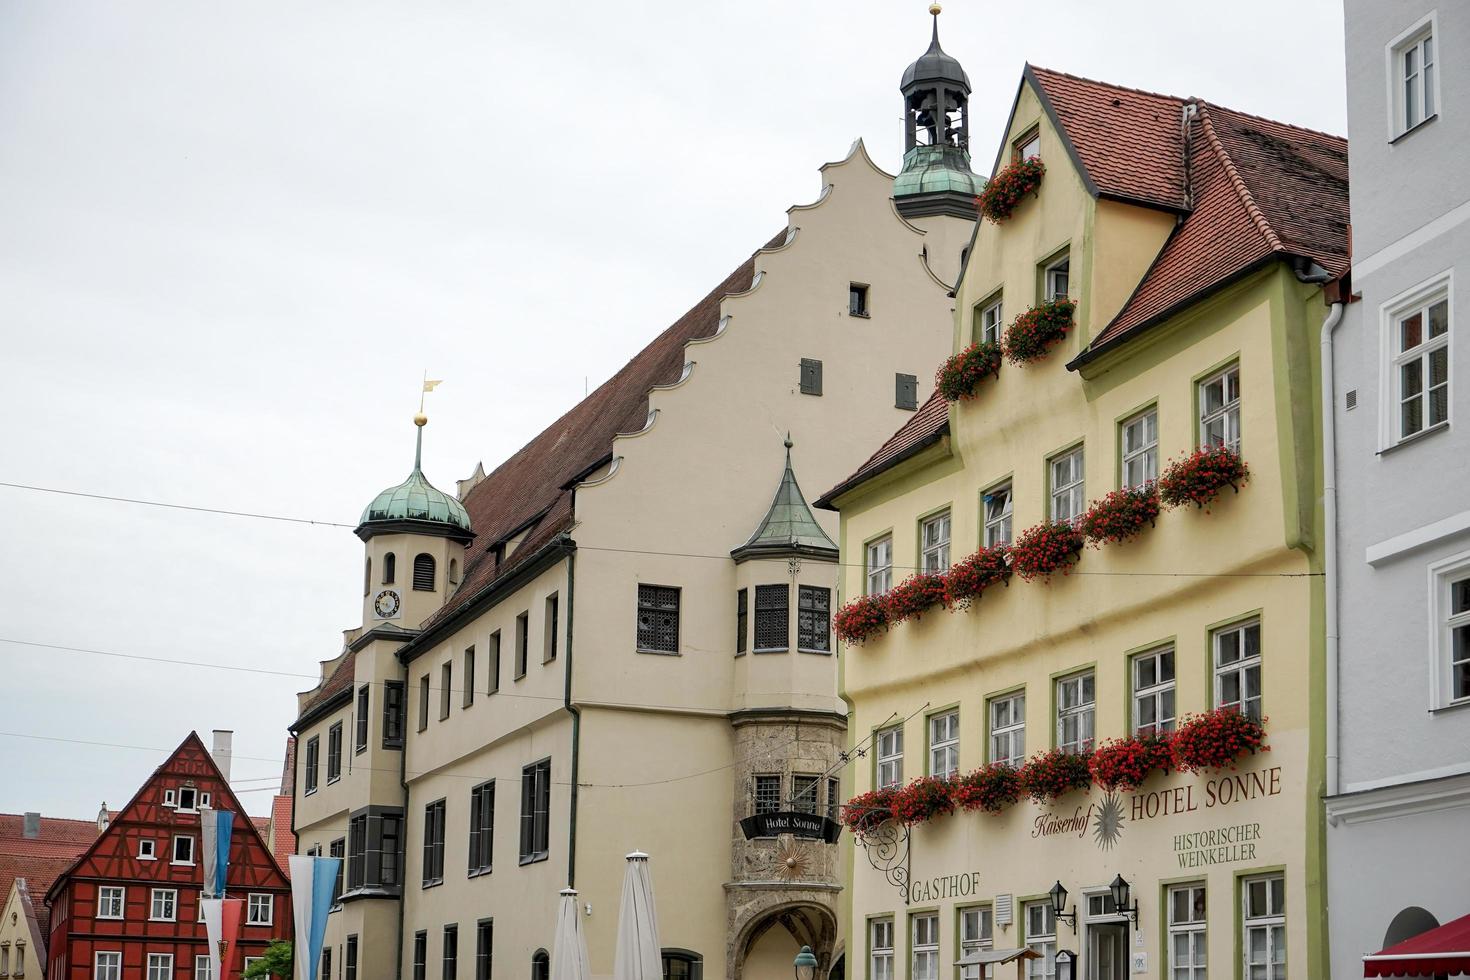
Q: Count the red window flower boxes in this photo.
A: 15